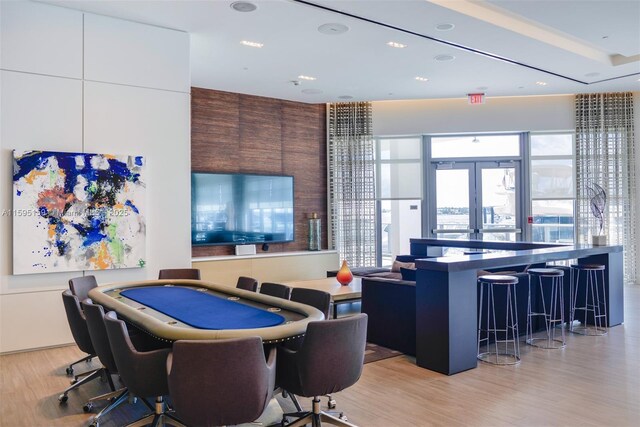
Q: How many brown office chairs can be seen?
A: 10